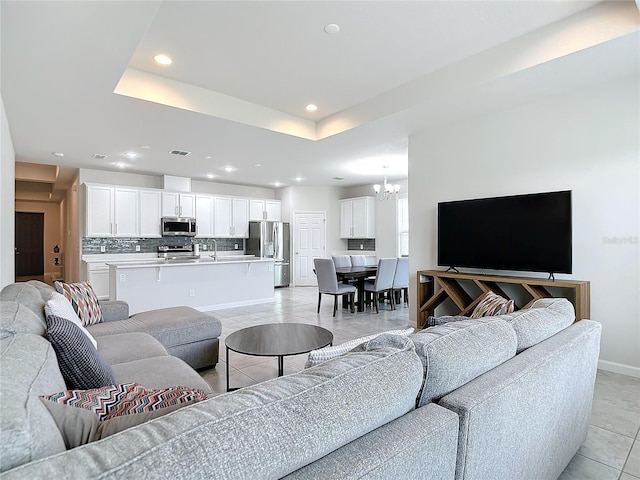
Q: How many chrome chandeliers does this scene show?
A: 1